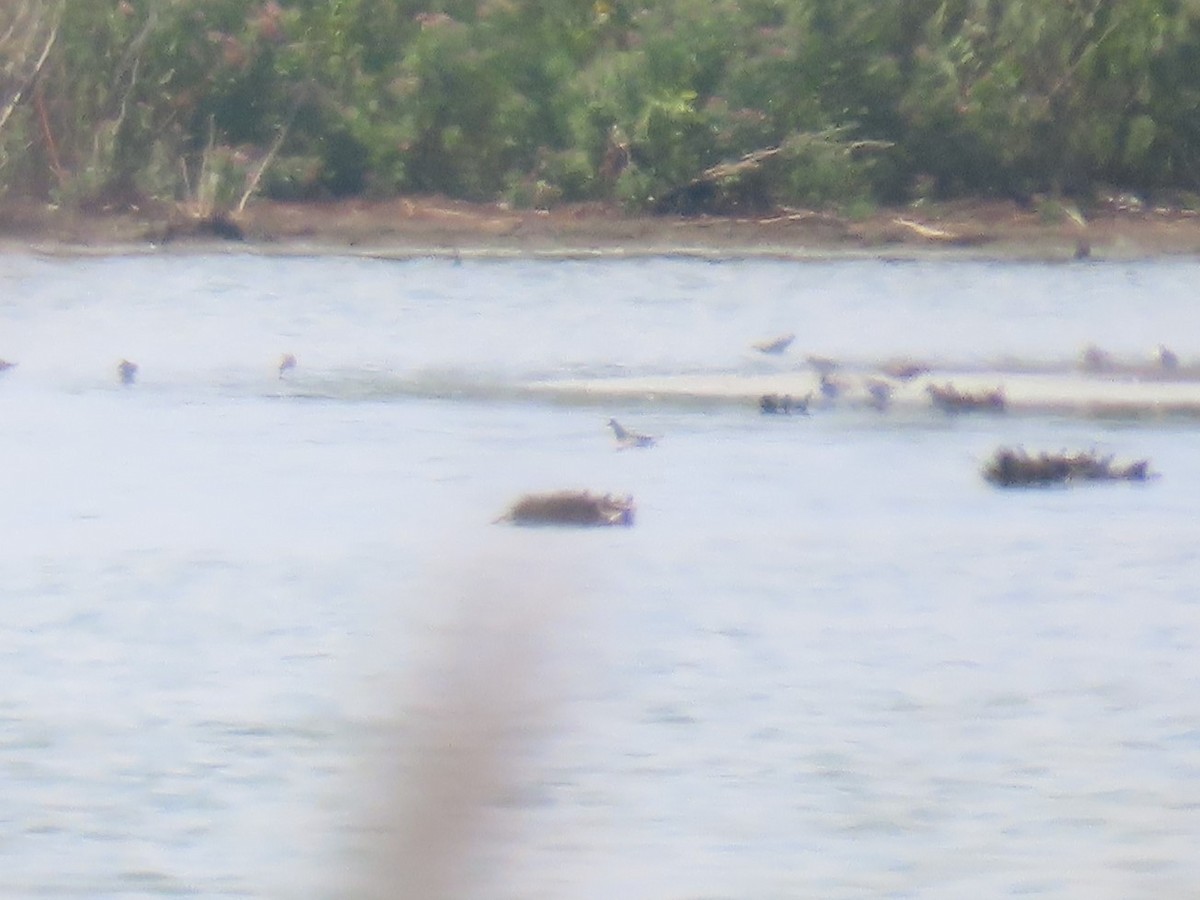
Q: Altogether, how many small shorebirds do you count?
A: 11